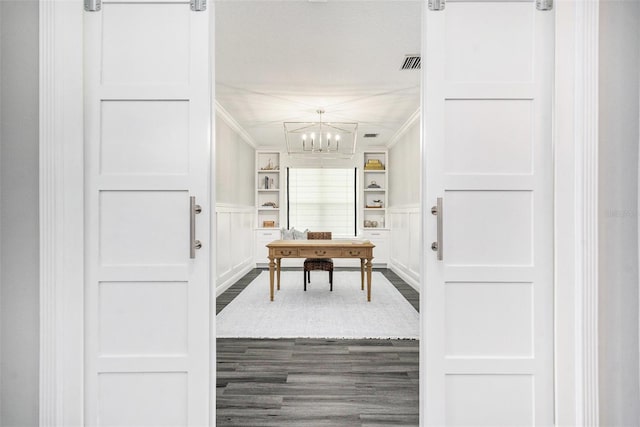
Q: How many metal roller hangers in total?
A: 4